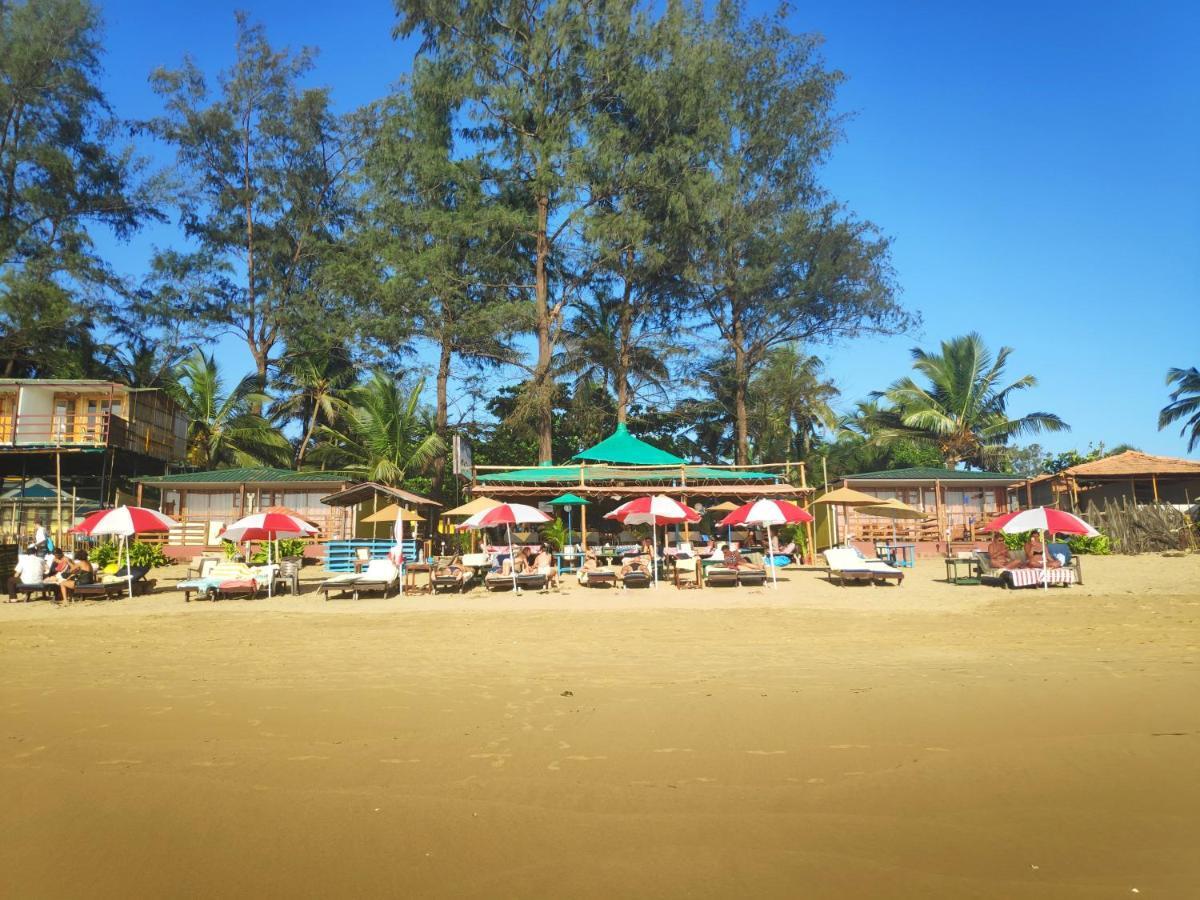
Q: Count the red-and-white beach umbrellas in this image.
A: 6